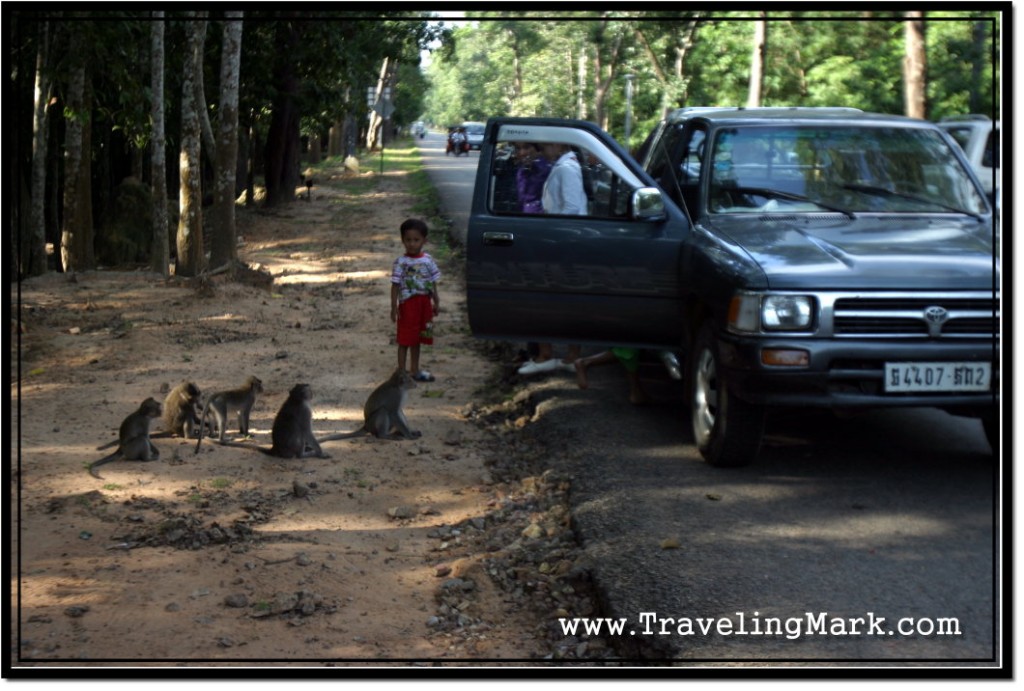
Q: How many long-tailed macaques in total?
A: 5